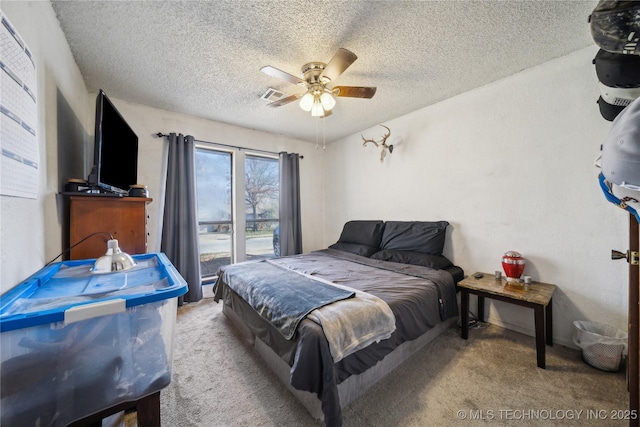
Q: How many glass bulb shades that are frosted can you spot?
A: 3